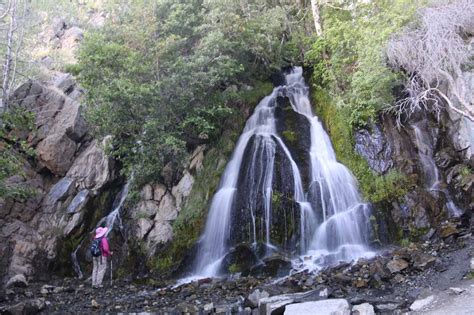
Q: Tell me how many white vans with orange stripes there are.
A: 0